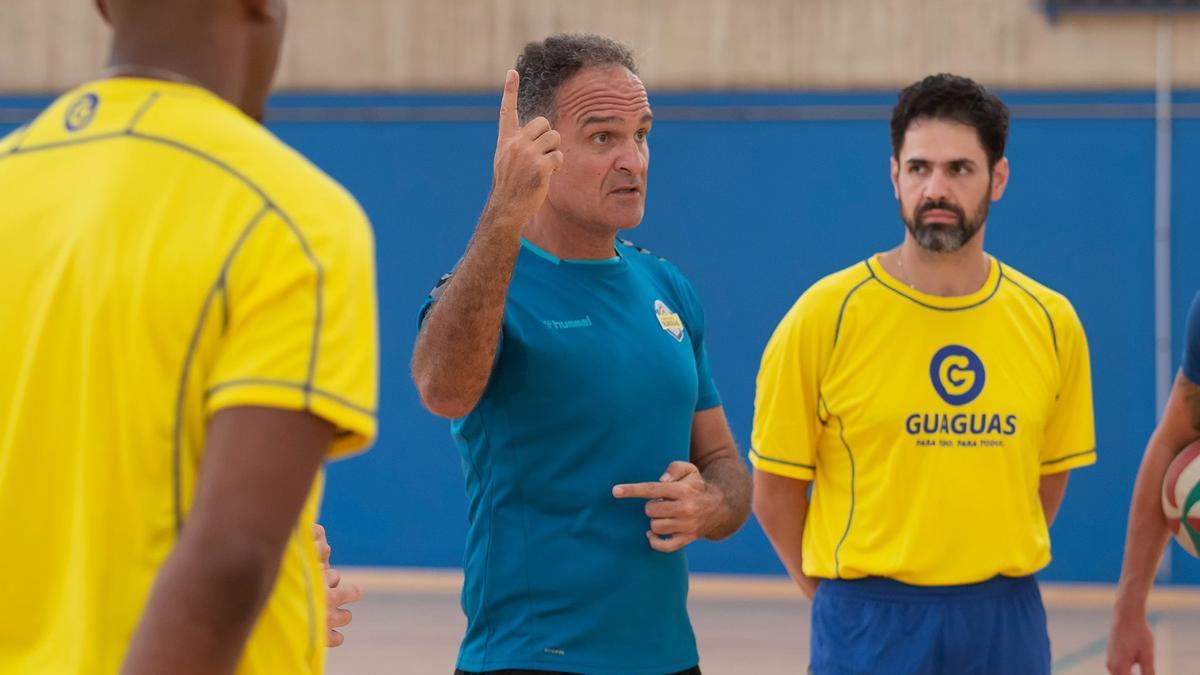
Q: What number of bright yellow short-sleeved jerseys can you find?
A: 2